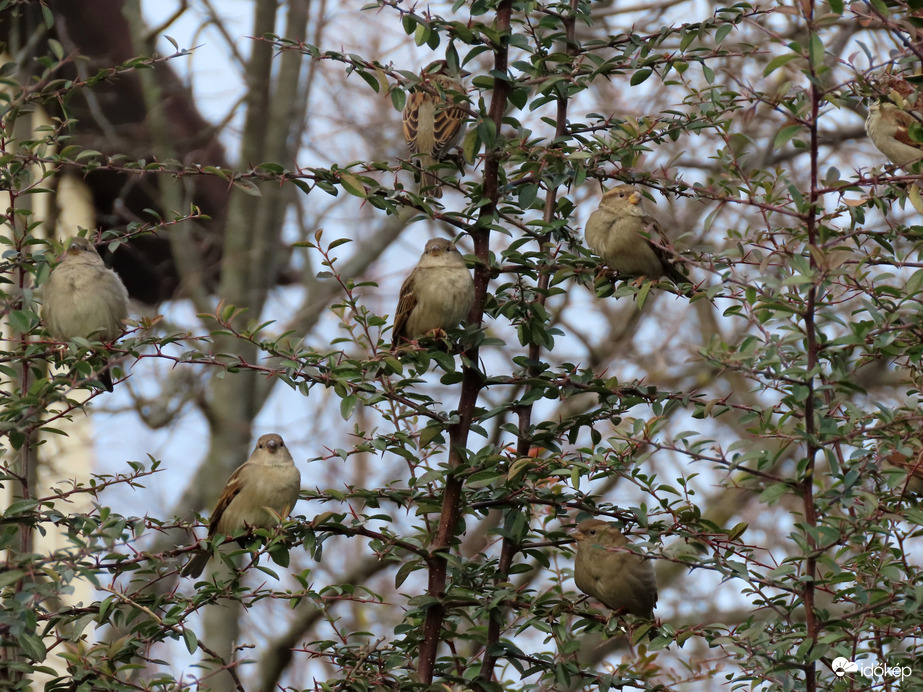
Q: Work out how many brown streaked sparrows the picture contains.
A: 7